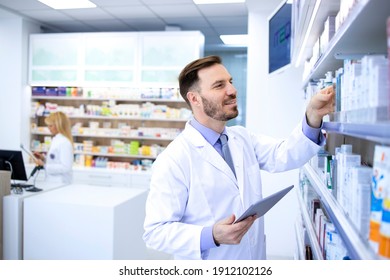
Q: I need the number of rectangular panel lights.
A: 3